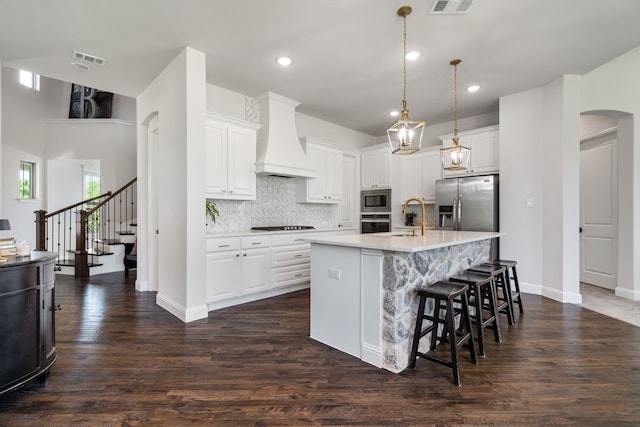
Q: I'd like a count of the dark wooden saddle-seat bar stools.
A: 4